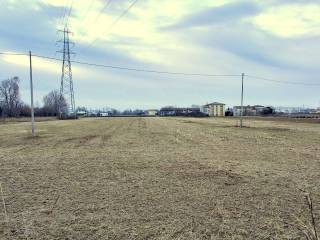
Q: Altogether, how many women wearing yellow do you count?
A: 0